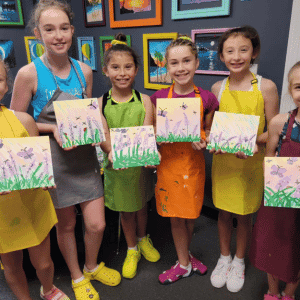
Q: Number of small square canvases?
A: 6